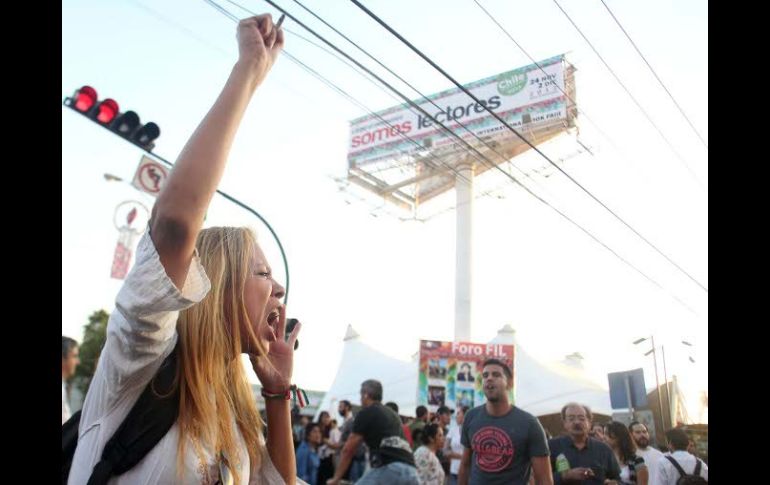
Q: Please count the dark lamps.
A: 2